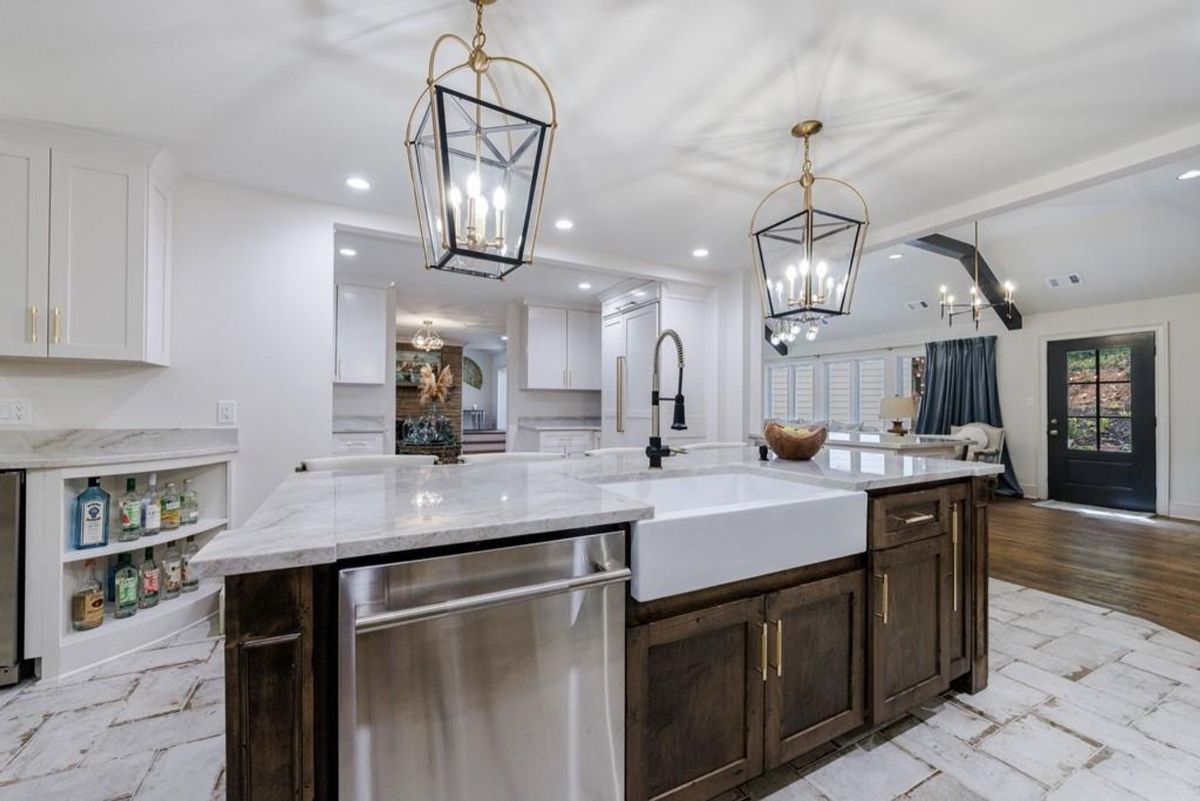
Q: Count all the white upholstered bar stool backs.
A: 4